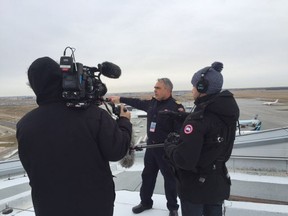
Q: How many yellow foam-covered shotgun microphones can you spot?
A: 0